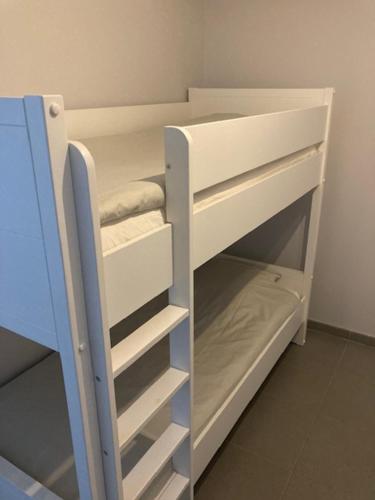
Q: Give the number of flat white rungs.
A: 4